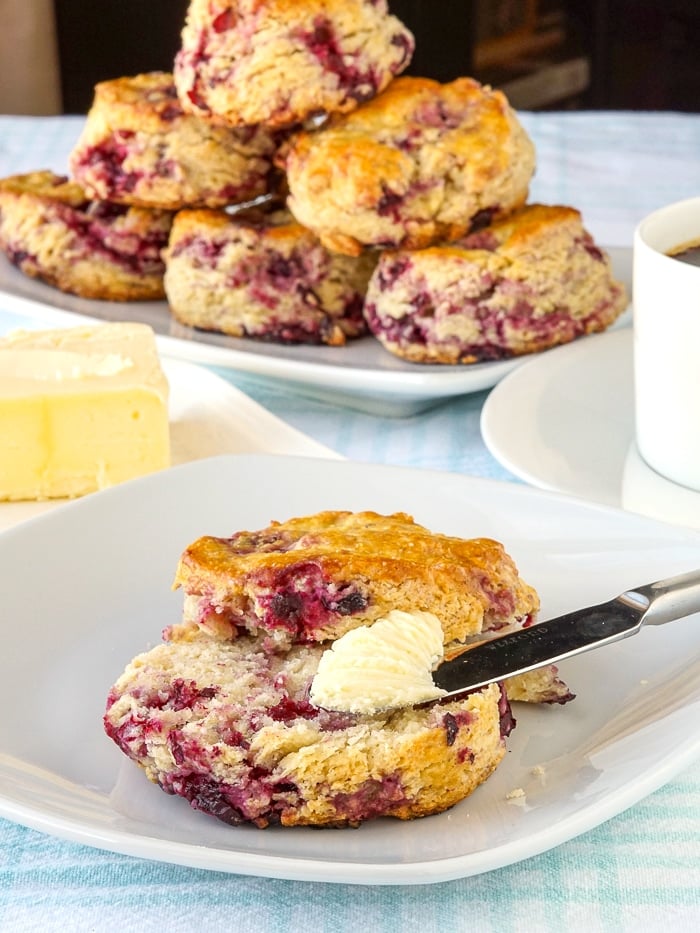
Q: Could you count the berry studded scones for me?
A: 7